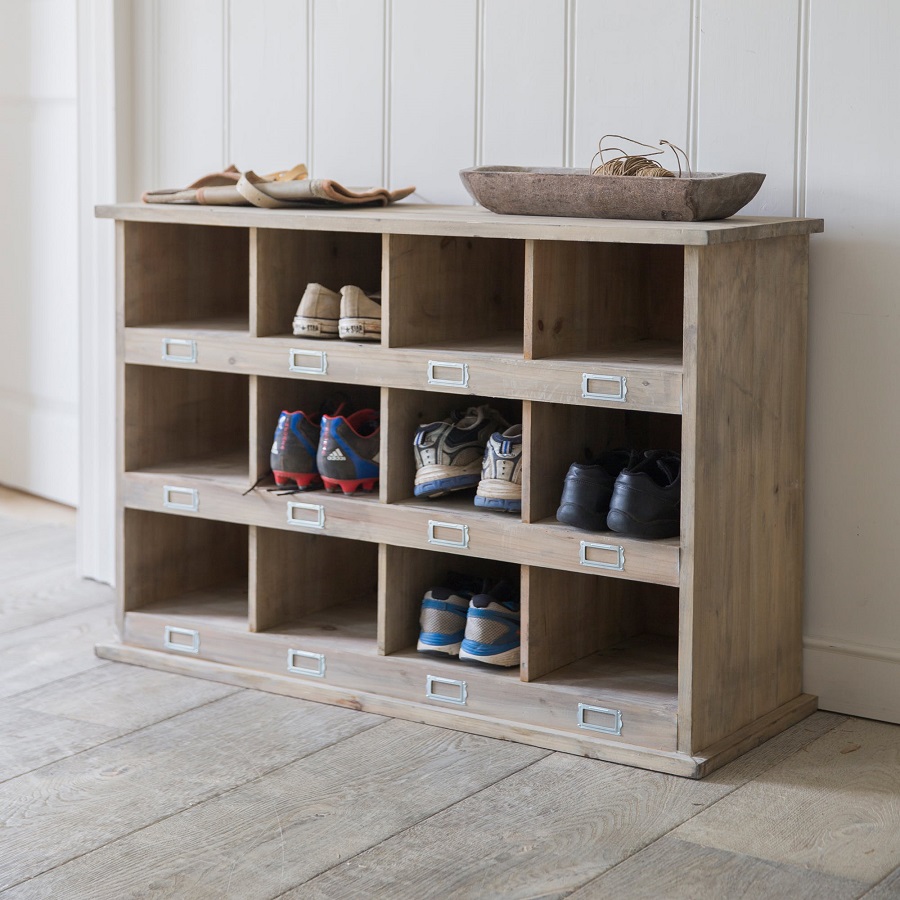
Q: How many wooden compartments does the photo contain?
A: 12